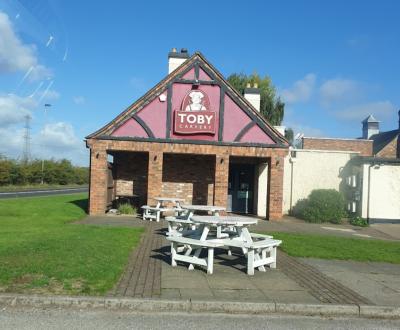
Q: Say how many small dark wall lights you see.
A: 4